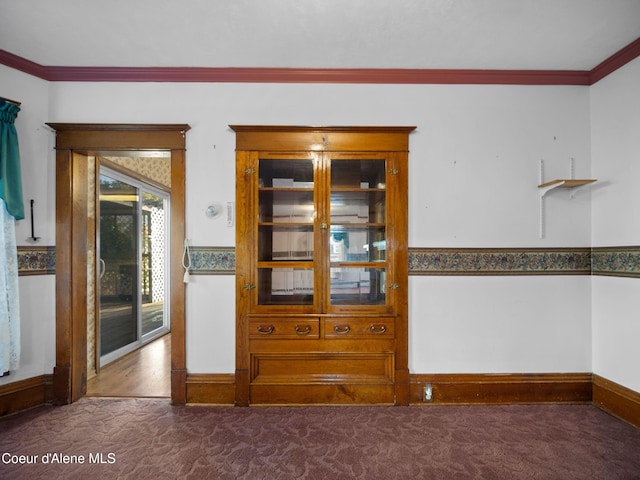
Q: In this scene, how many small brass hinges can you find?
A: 4